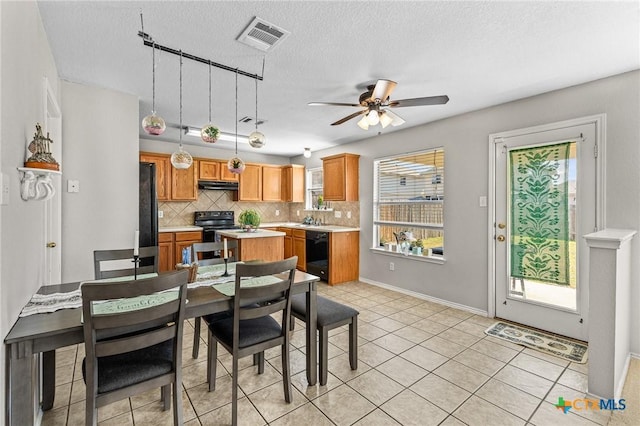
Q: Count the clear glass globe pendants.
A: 5